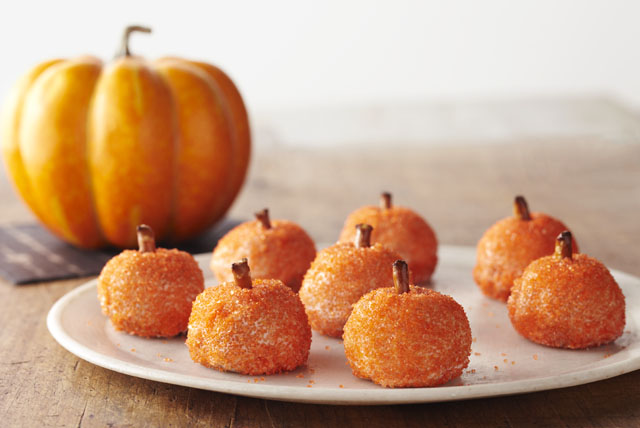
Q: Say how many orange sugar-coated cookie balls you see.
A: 8